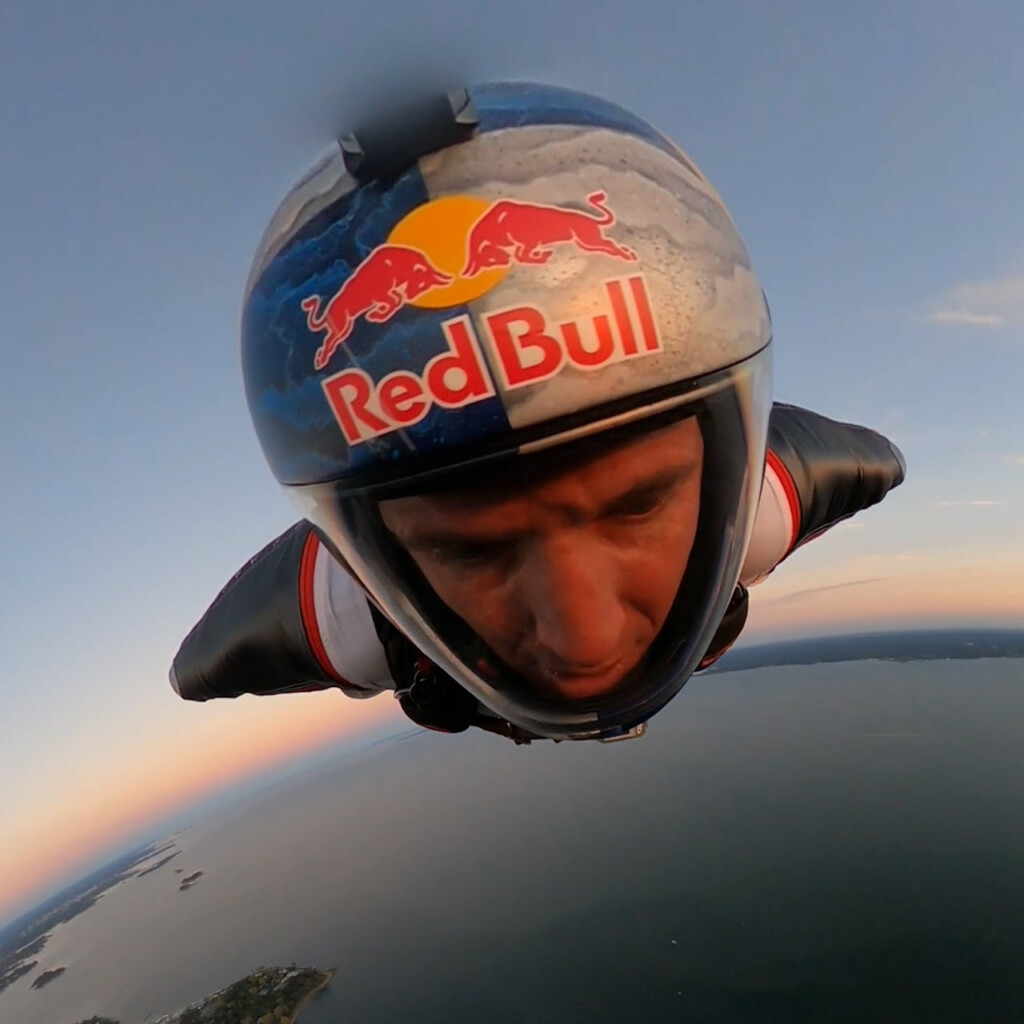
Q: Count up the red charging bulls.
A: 2